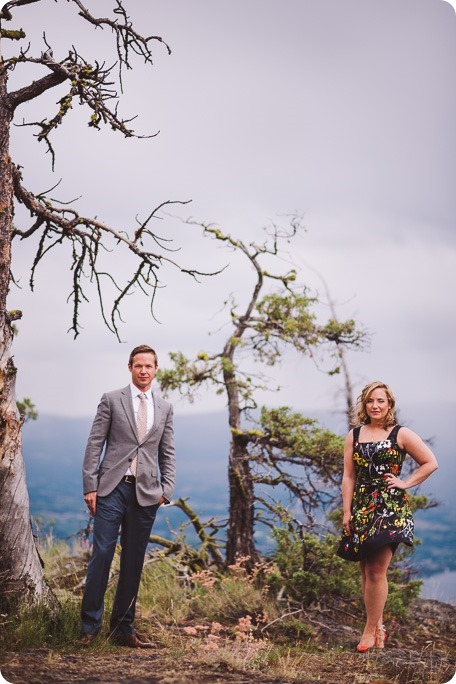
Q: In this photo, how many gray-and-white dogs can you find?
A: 0